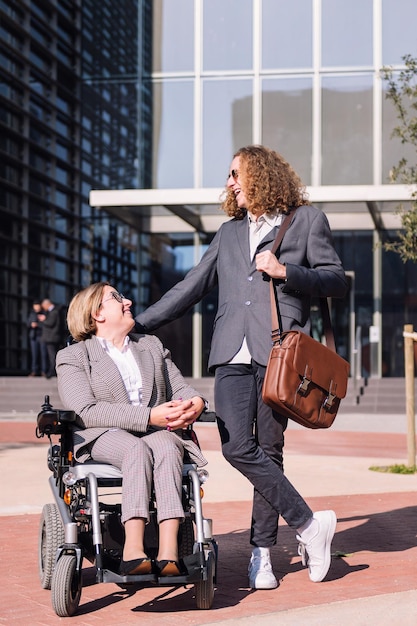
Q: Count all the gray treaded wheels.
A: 4